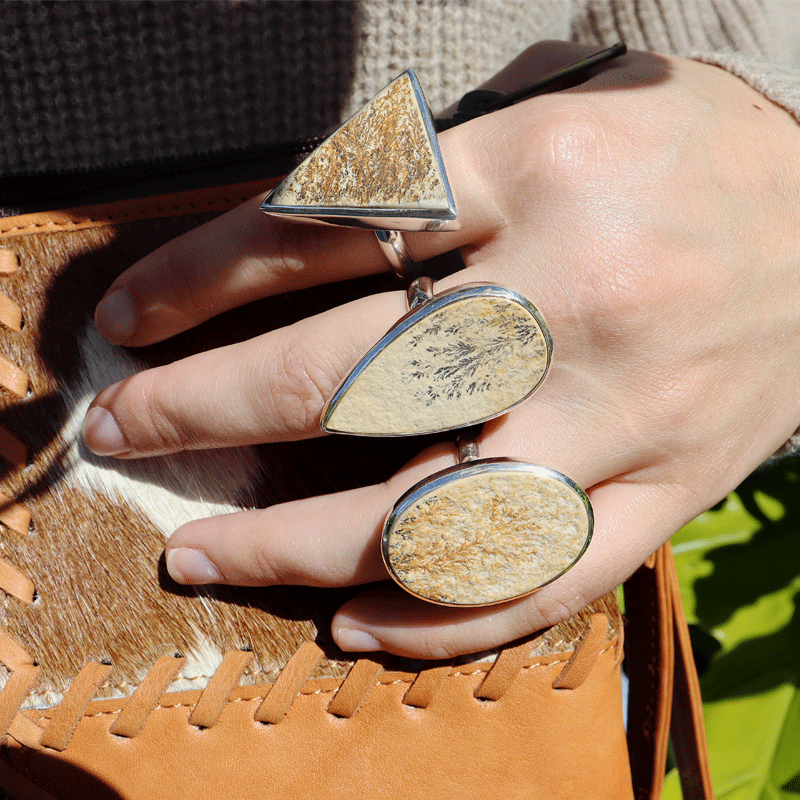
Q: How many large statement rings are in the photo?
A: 3